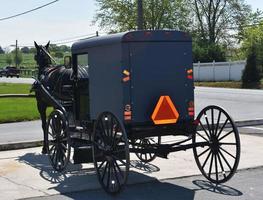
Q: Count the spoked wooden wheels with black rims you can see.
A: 4